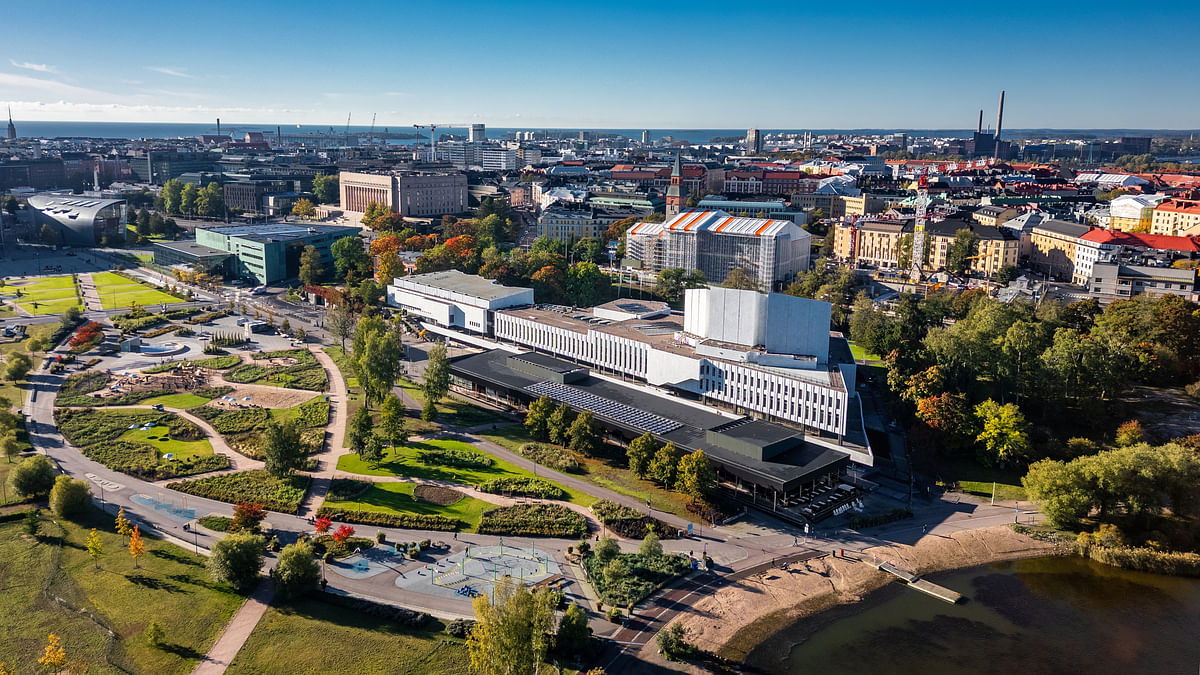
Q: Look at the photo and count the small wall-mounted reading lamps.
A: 0